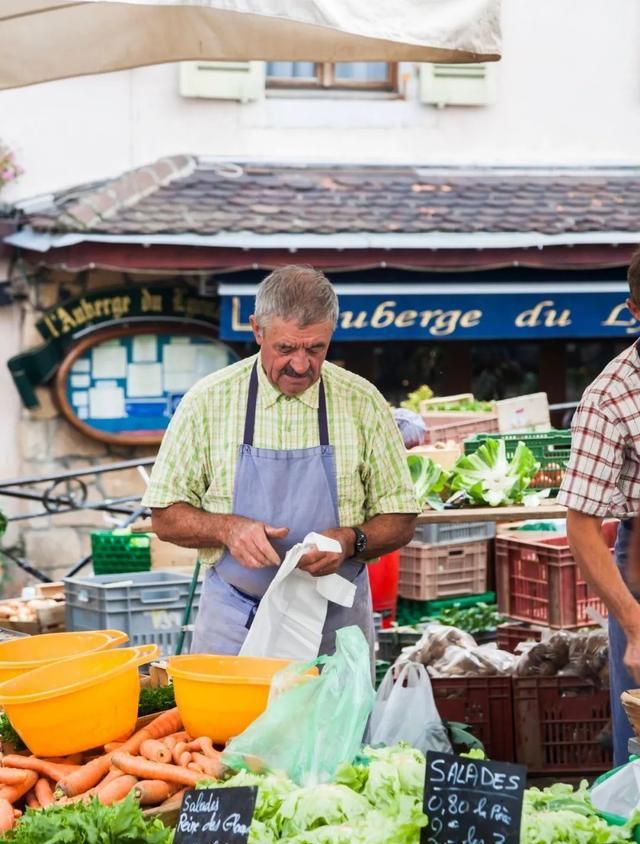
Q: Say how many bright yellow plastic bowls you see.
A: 3